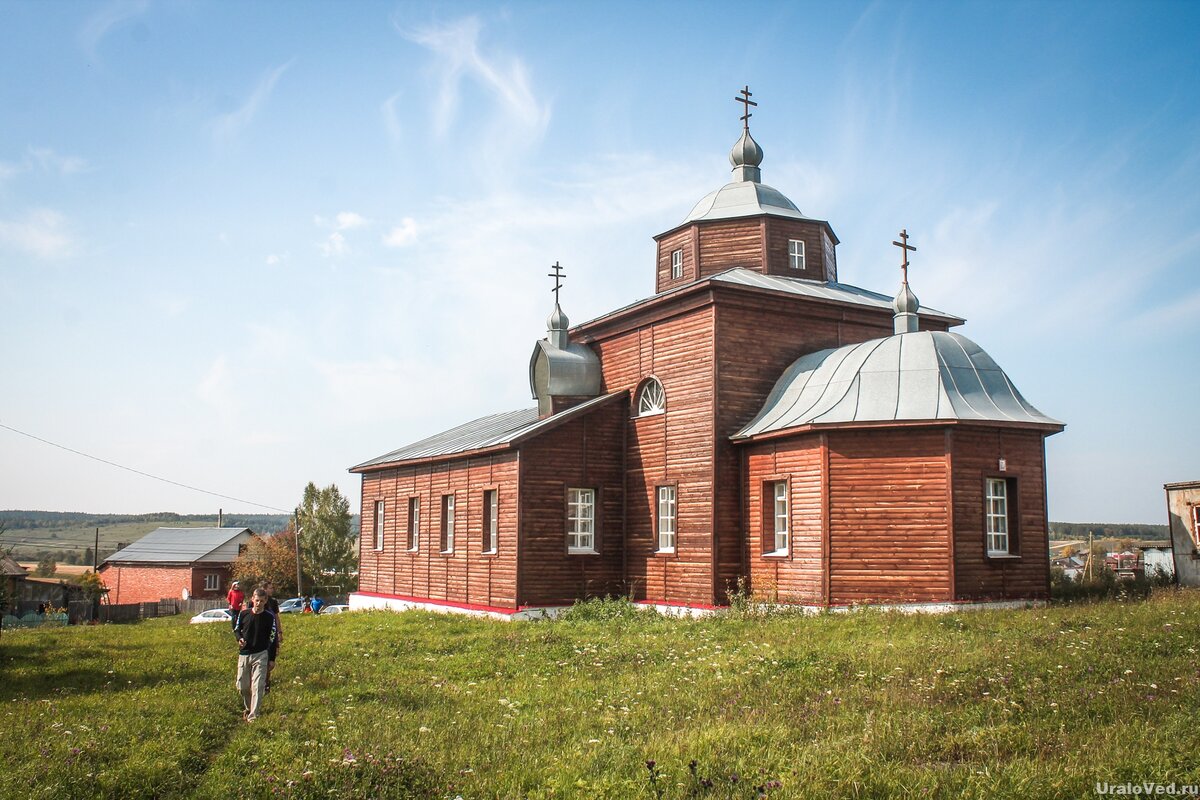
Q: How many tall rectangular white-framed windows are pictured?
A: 8